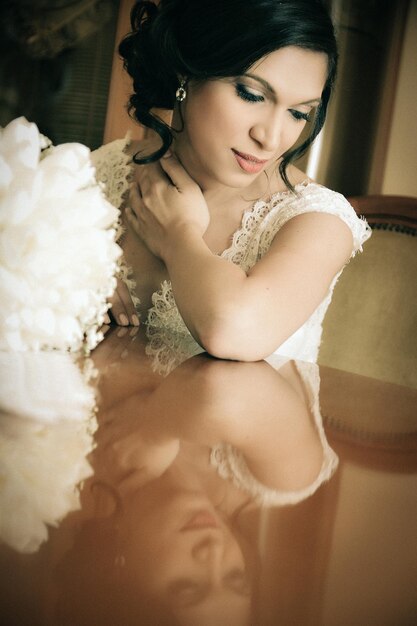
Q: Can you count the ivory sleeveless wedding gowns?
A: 1